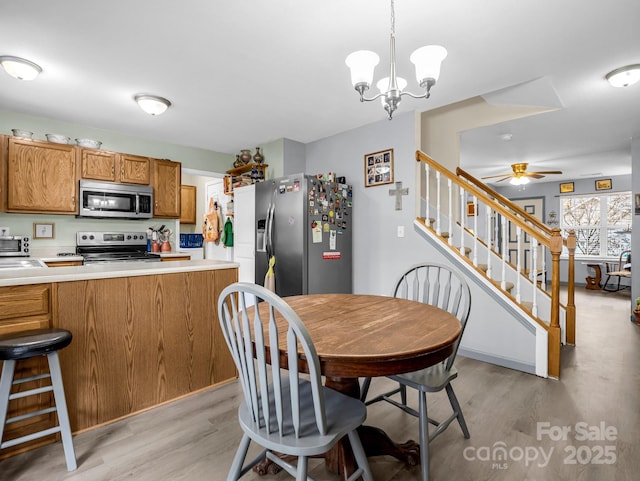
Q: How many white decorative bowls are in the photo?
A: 3